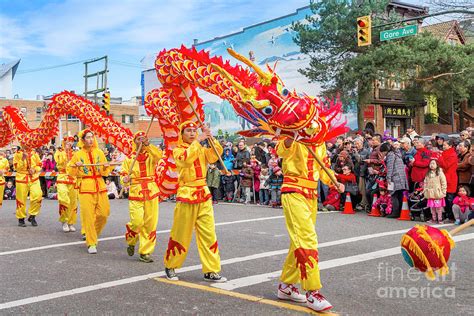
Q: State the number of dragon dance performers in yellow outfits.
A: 7